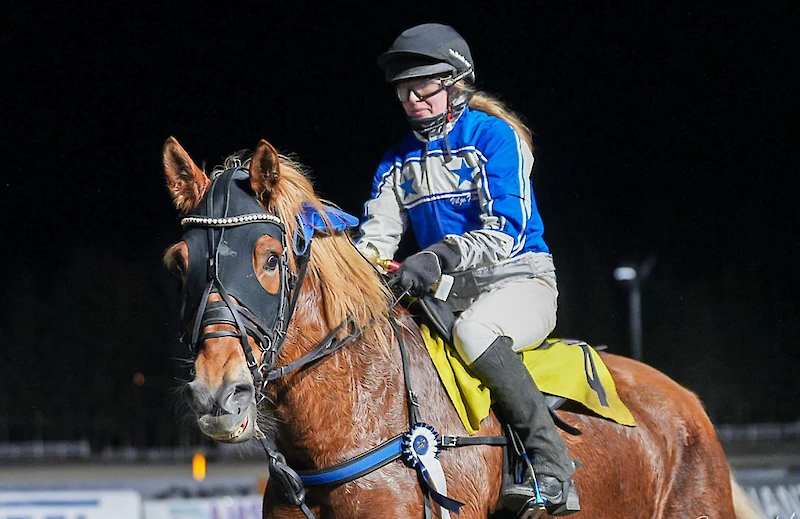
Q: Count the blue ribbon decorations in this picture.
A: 2